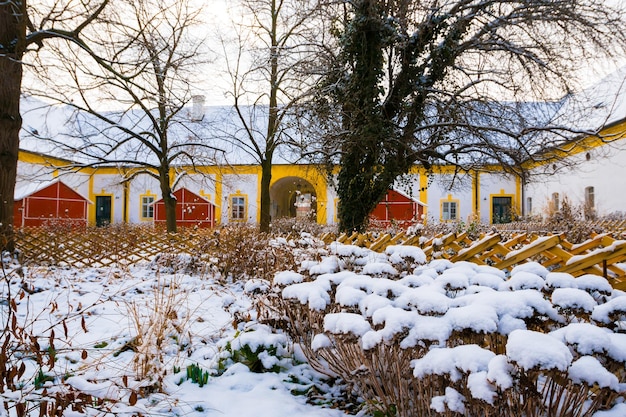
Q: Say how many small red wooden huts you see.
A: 3